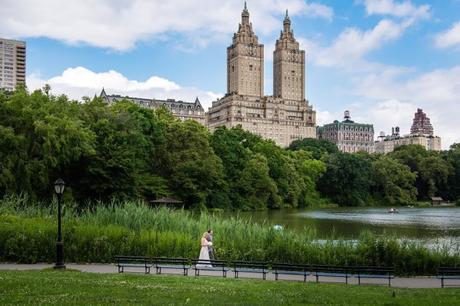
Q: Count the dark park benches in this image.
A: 8